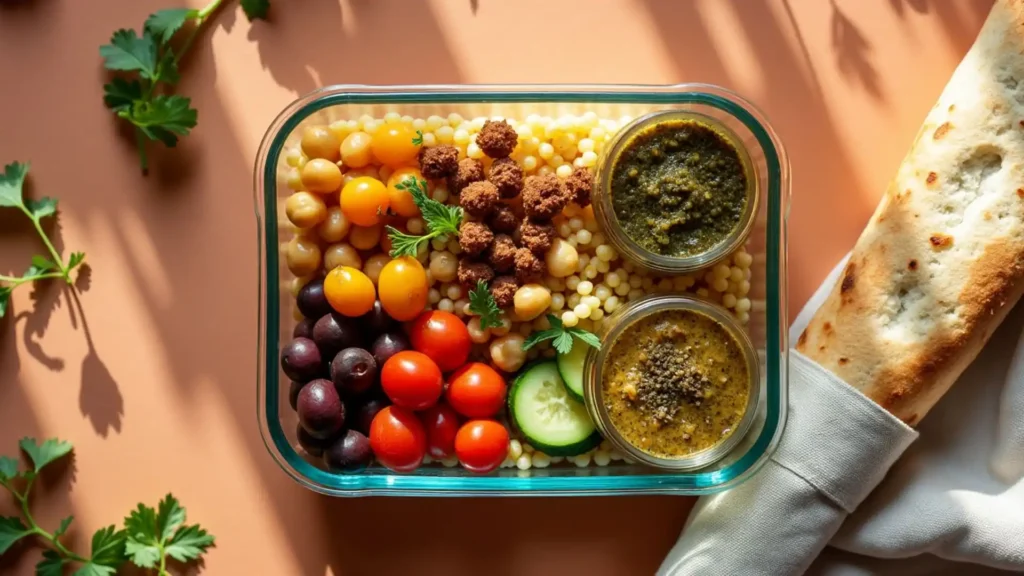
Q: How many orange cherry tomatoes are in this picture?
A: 5